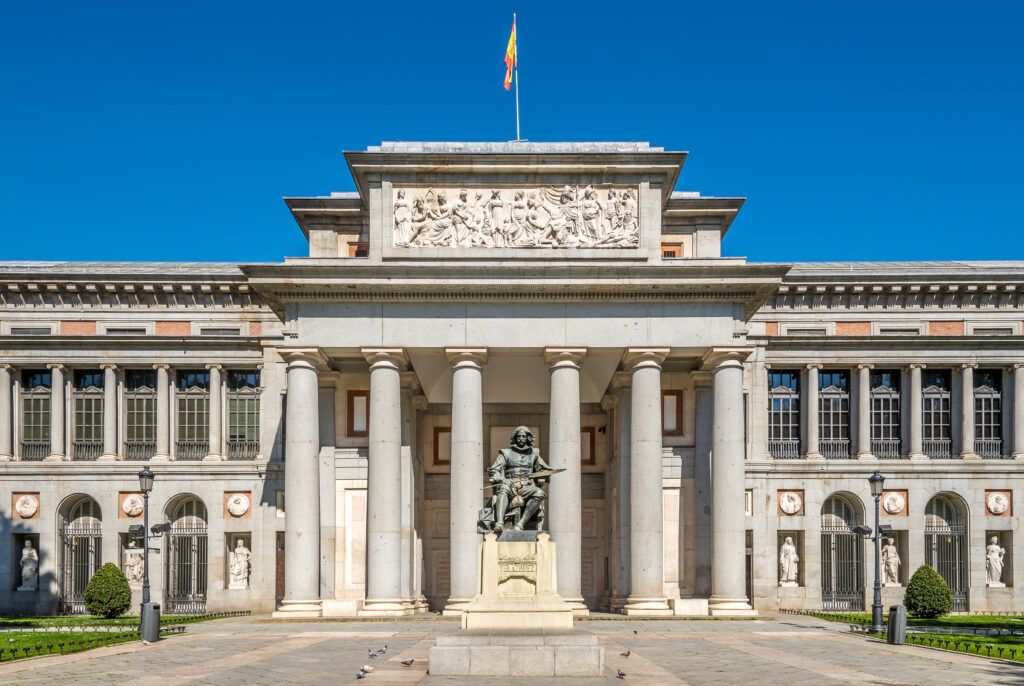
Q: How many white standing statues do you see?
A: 6